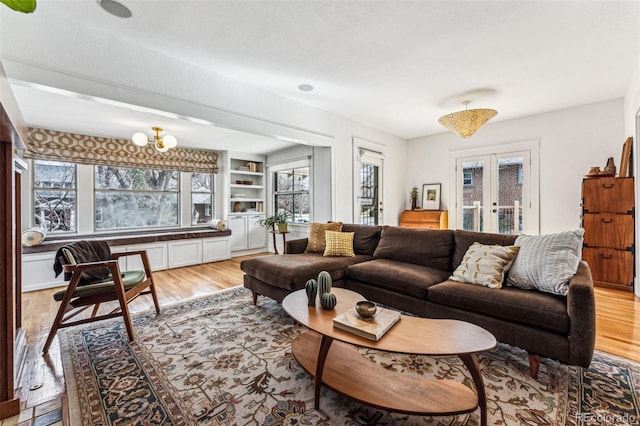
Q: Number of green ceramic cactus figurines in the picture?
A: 3